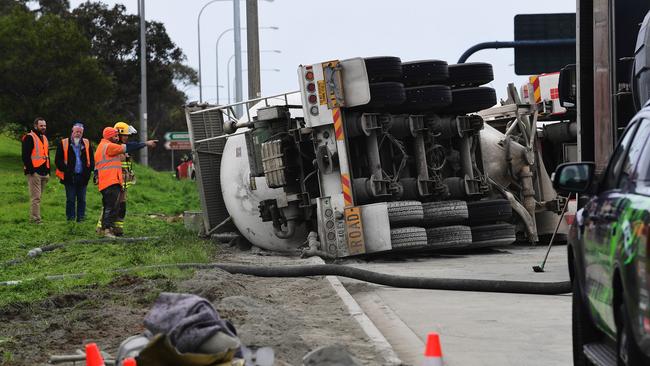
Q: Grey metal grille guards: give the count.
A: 1